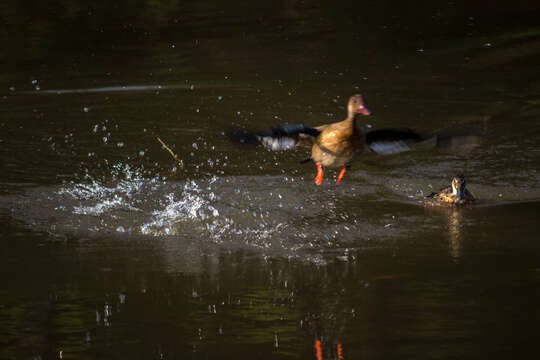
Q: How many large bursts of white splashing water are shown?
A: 2